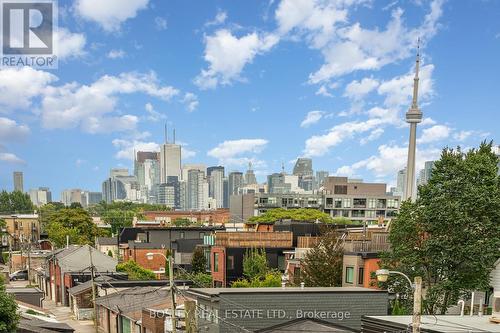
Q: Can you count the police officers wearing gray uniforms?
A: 0